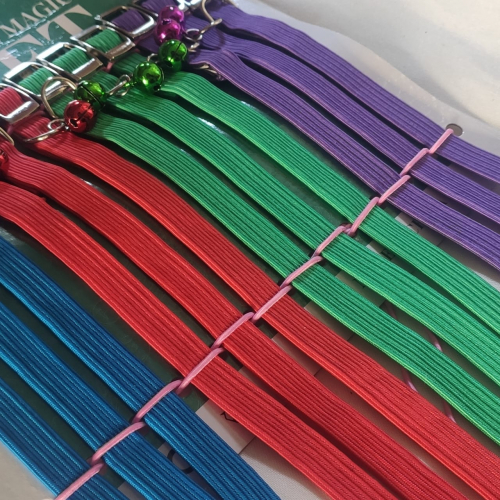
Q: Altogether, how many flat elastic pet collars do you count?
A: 12